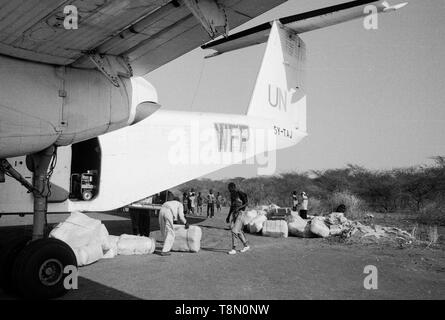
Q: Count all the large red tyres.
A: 0